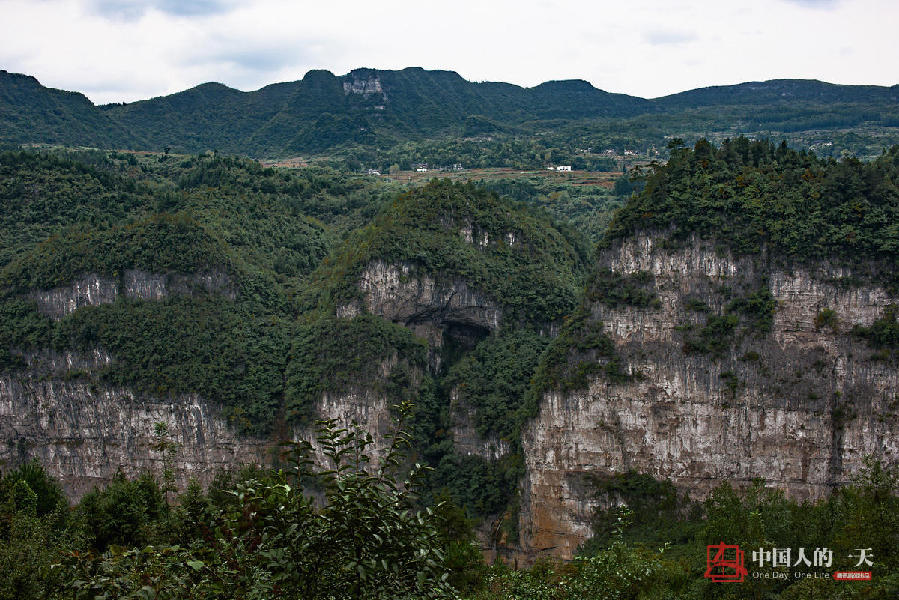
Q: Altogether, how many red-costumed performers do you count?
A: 0